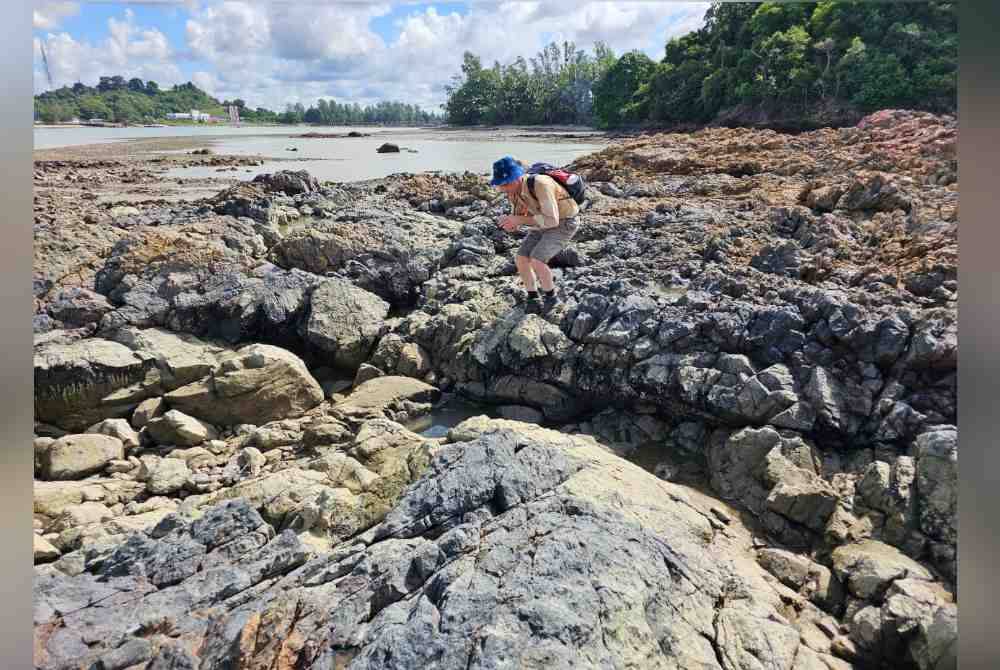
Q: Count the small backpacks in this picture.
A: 1